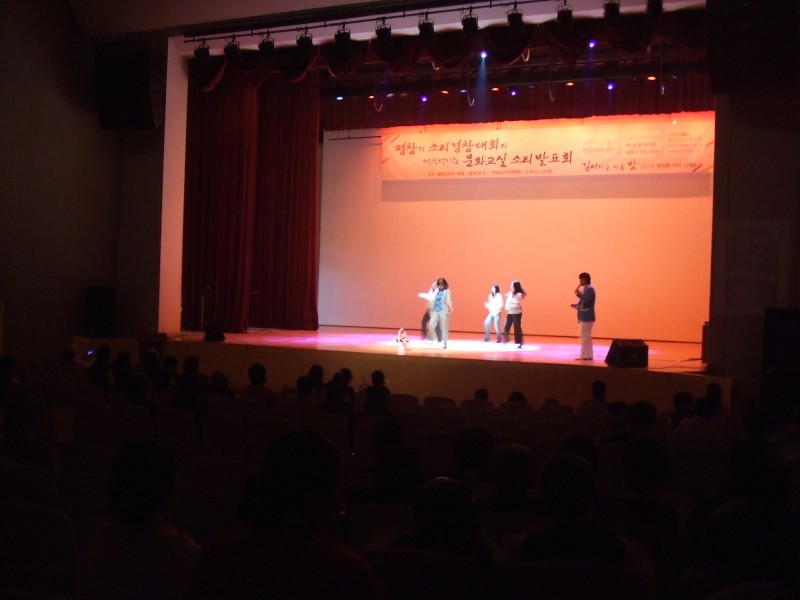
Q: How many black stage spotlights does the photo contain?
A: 12